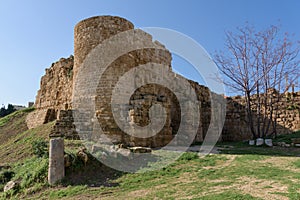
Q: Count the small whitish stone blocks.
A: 3